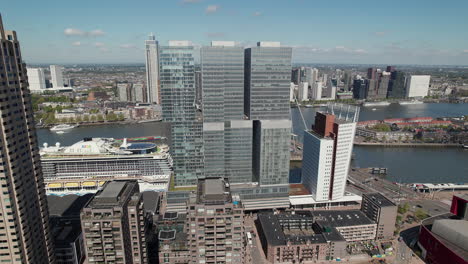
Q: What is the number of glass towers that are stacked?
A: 3